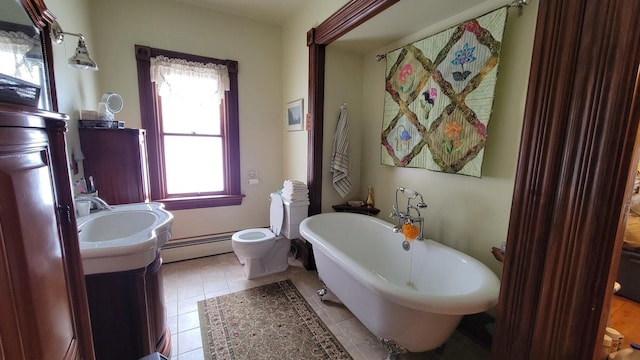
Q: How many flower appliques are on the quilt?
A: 5